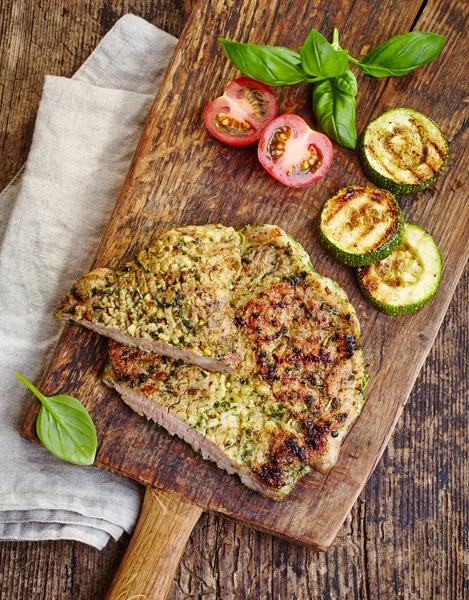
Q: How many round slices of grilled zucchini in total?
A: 3